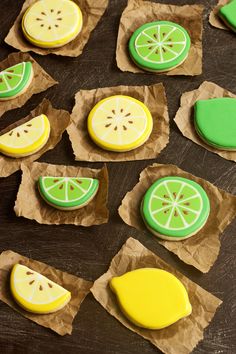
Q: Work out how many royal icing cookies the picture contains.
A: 11